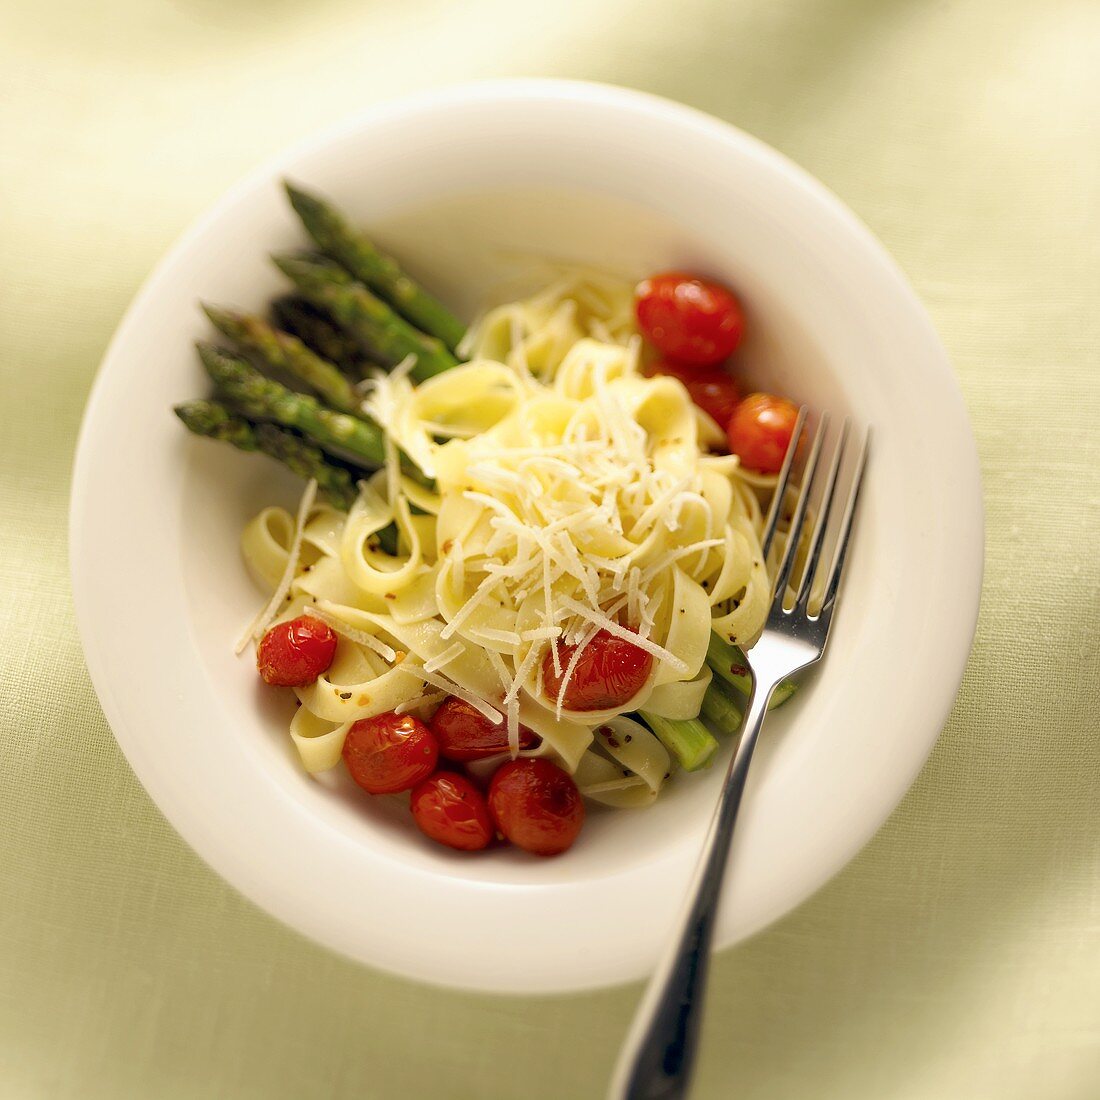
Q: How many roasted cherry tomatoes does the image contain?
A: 9